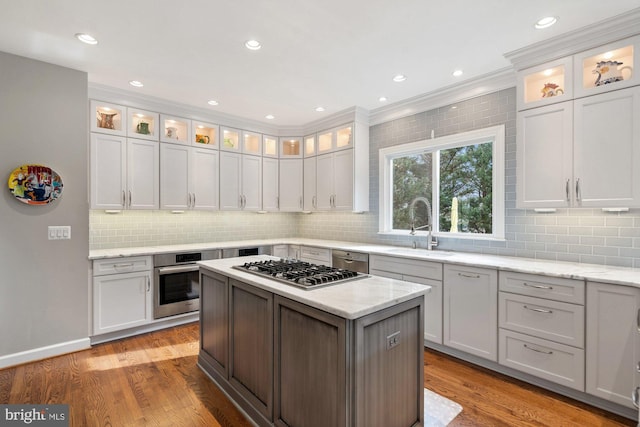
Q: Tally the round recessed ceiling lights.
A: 10